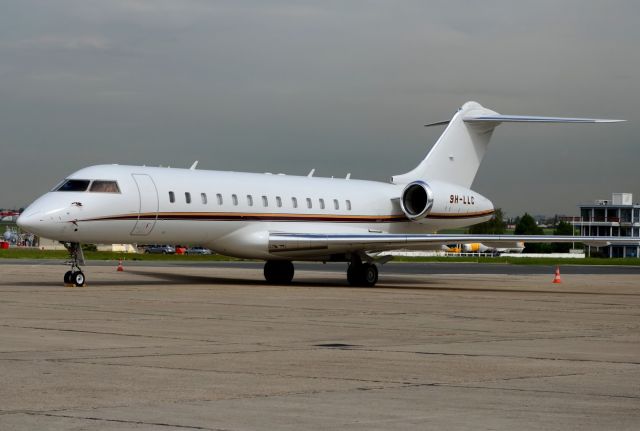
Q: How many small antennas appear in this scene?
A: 3